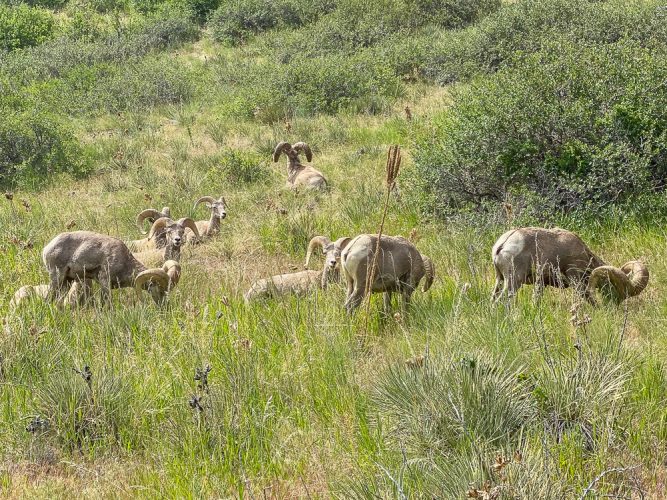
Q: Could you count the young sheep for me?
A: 0